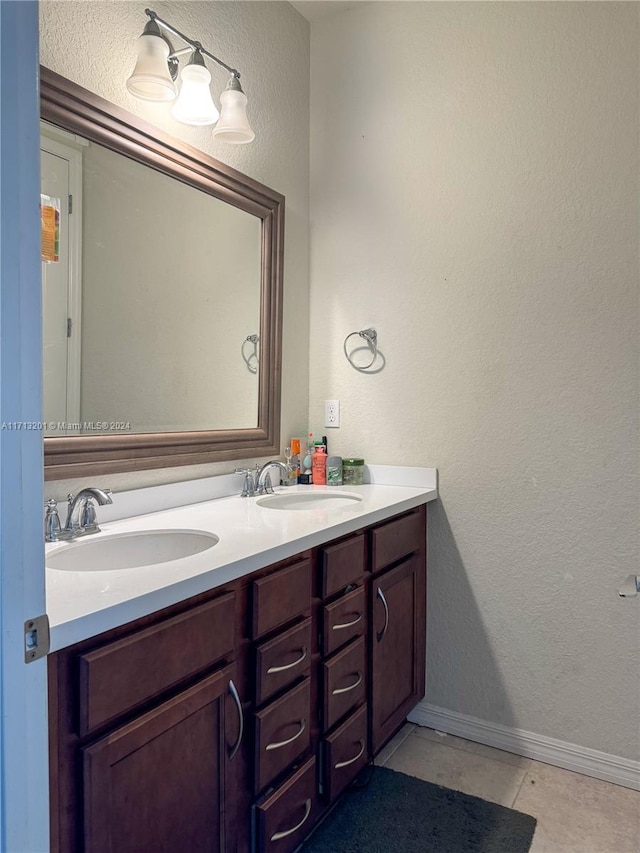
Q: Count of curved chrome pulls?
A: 8